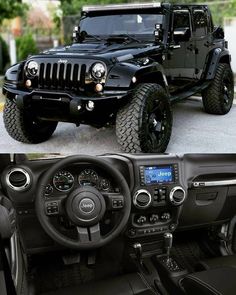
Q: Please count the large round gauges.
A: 2